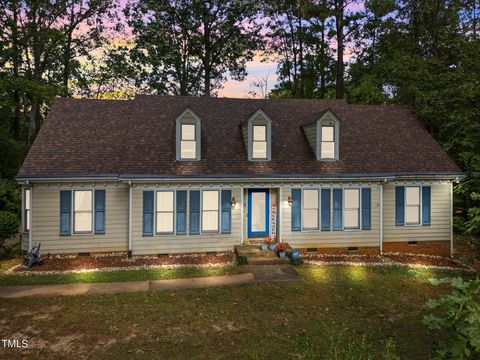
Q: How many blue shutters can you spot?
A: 12